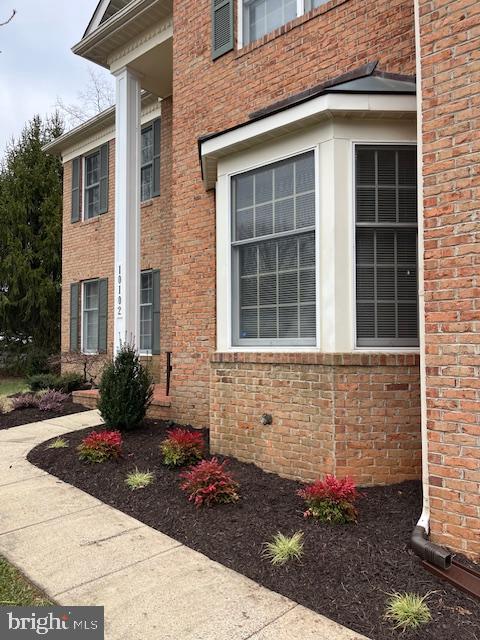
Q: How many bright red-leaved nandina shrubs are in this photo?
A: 4